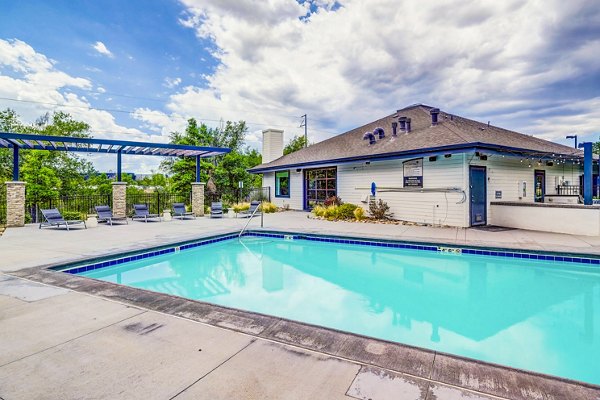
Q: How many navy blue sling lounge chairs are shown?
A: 6